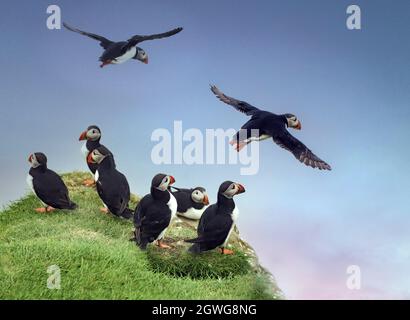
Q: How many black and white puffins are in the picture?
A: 8